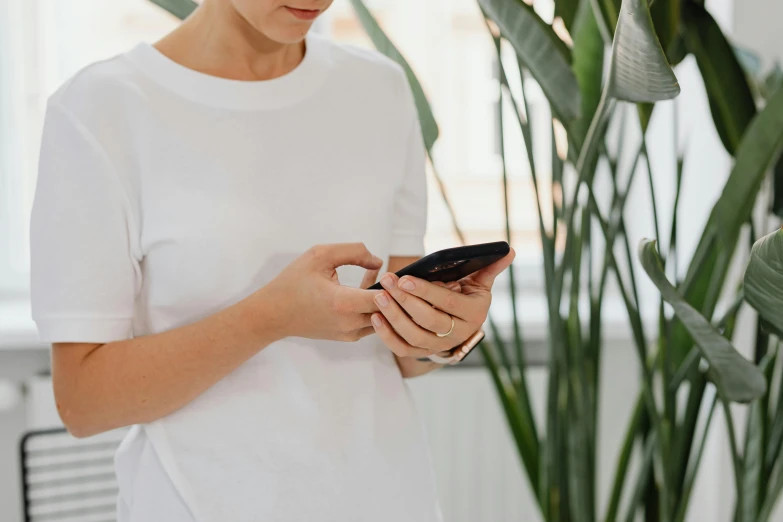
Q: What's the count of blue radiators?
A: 0